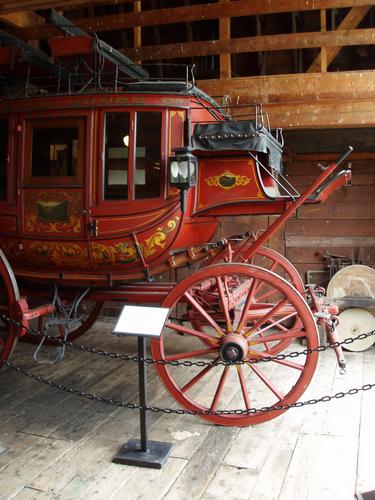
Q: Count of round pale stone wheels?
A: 2